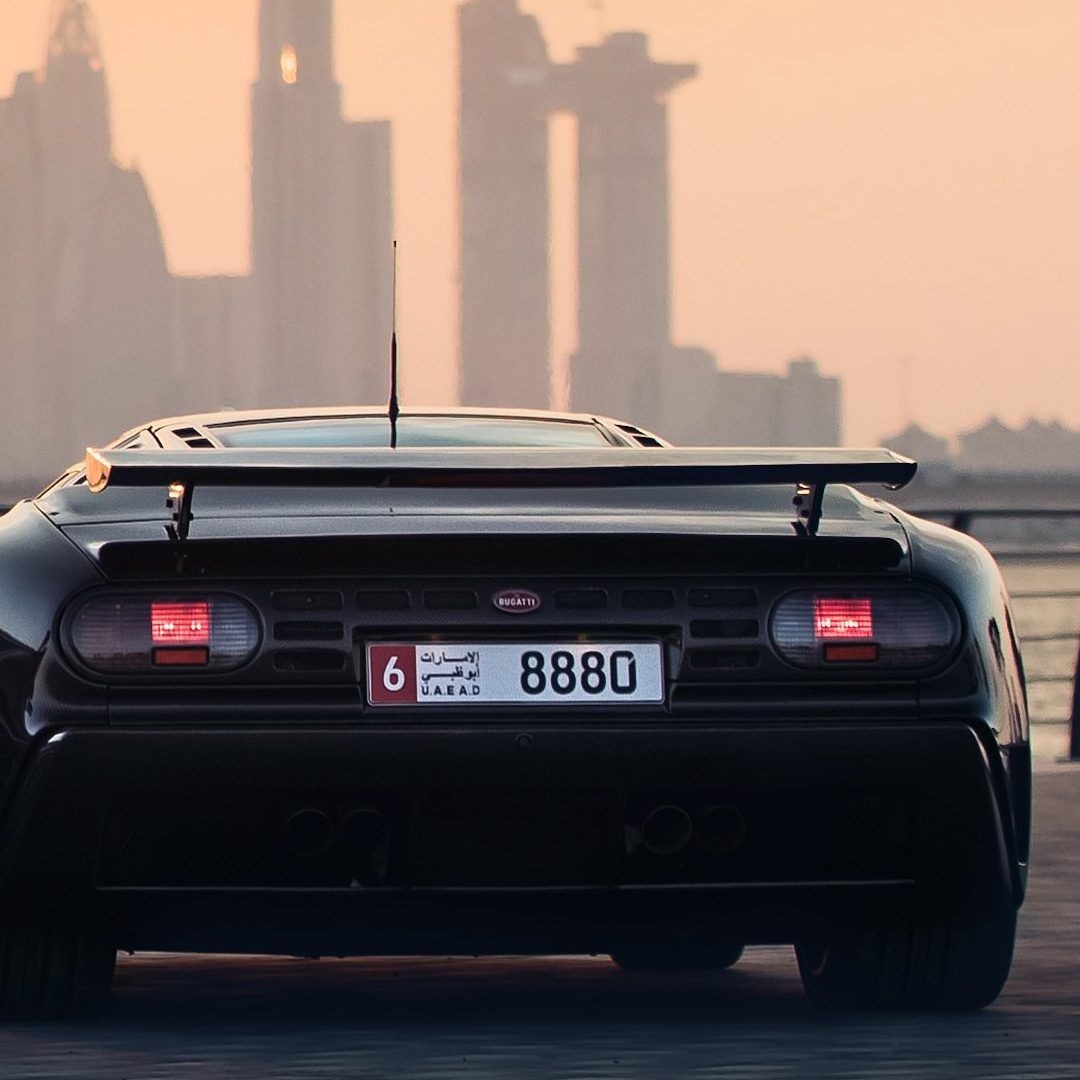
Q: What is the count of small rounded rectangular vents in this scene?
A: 10